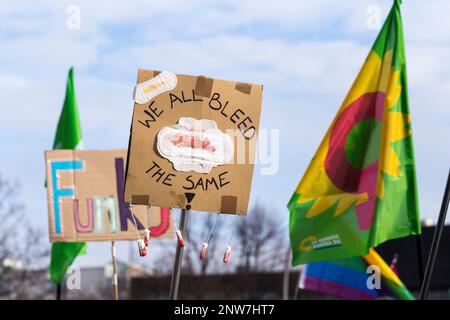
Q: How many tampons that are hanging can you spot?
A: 5